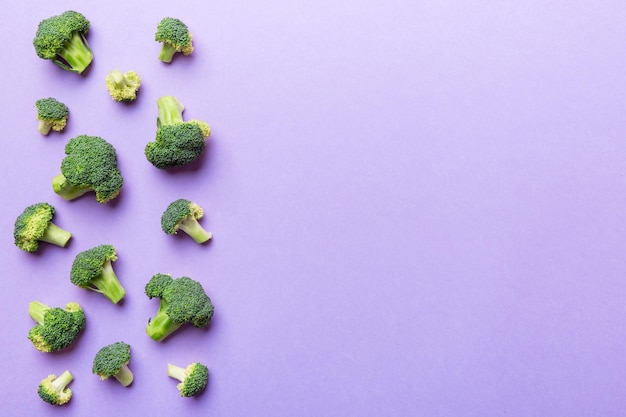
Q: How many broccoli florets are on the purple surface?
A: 14